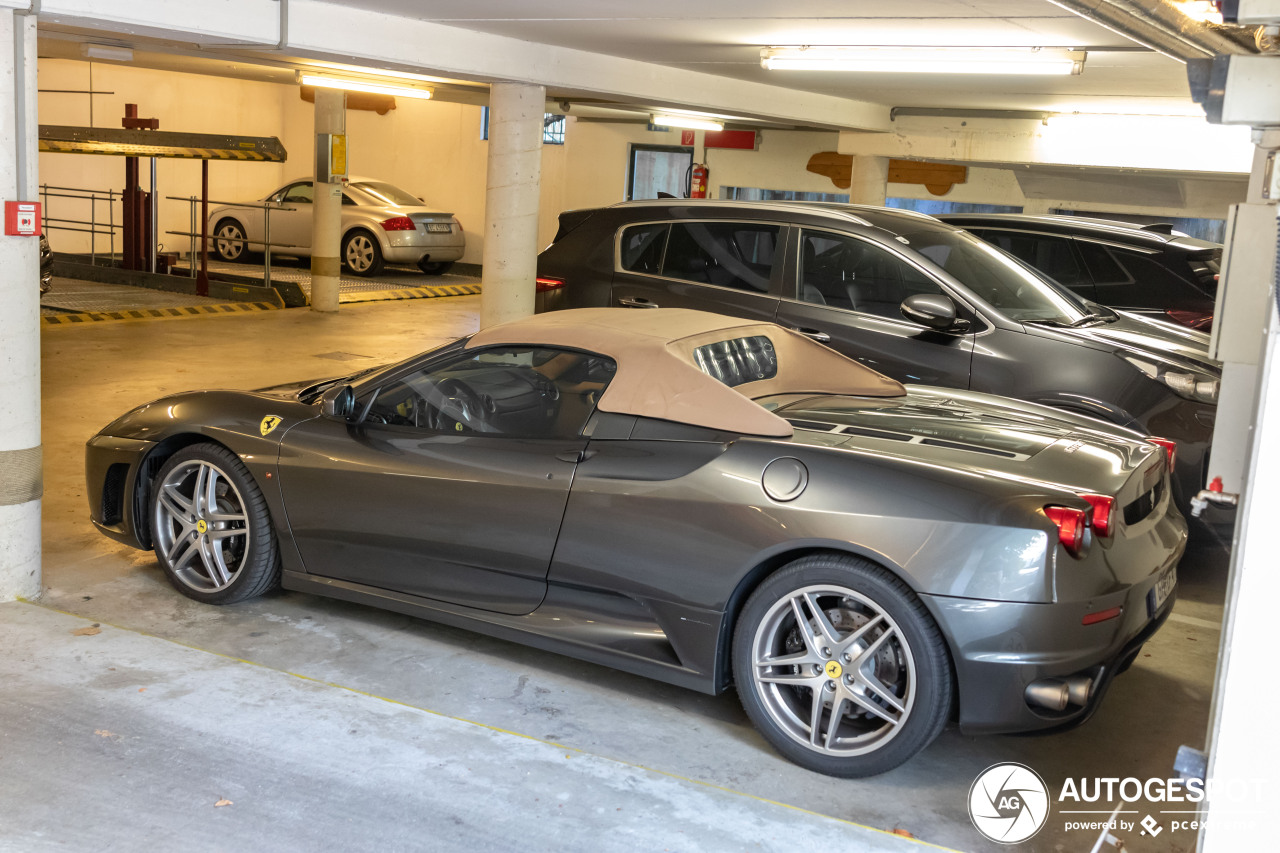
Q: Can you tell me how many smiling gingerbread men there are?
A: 0